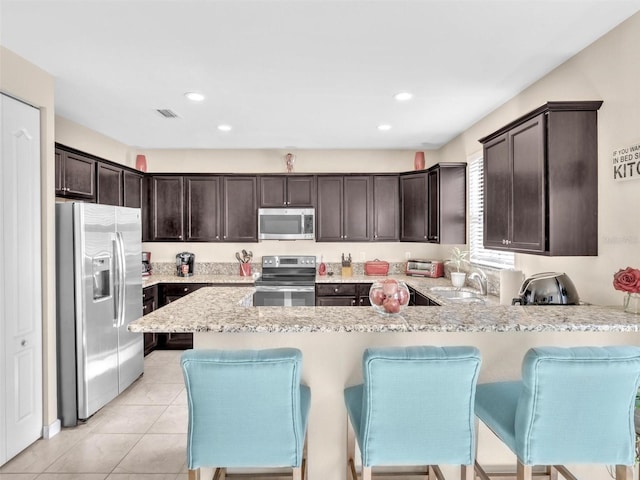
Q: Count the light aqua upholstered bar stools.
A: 3